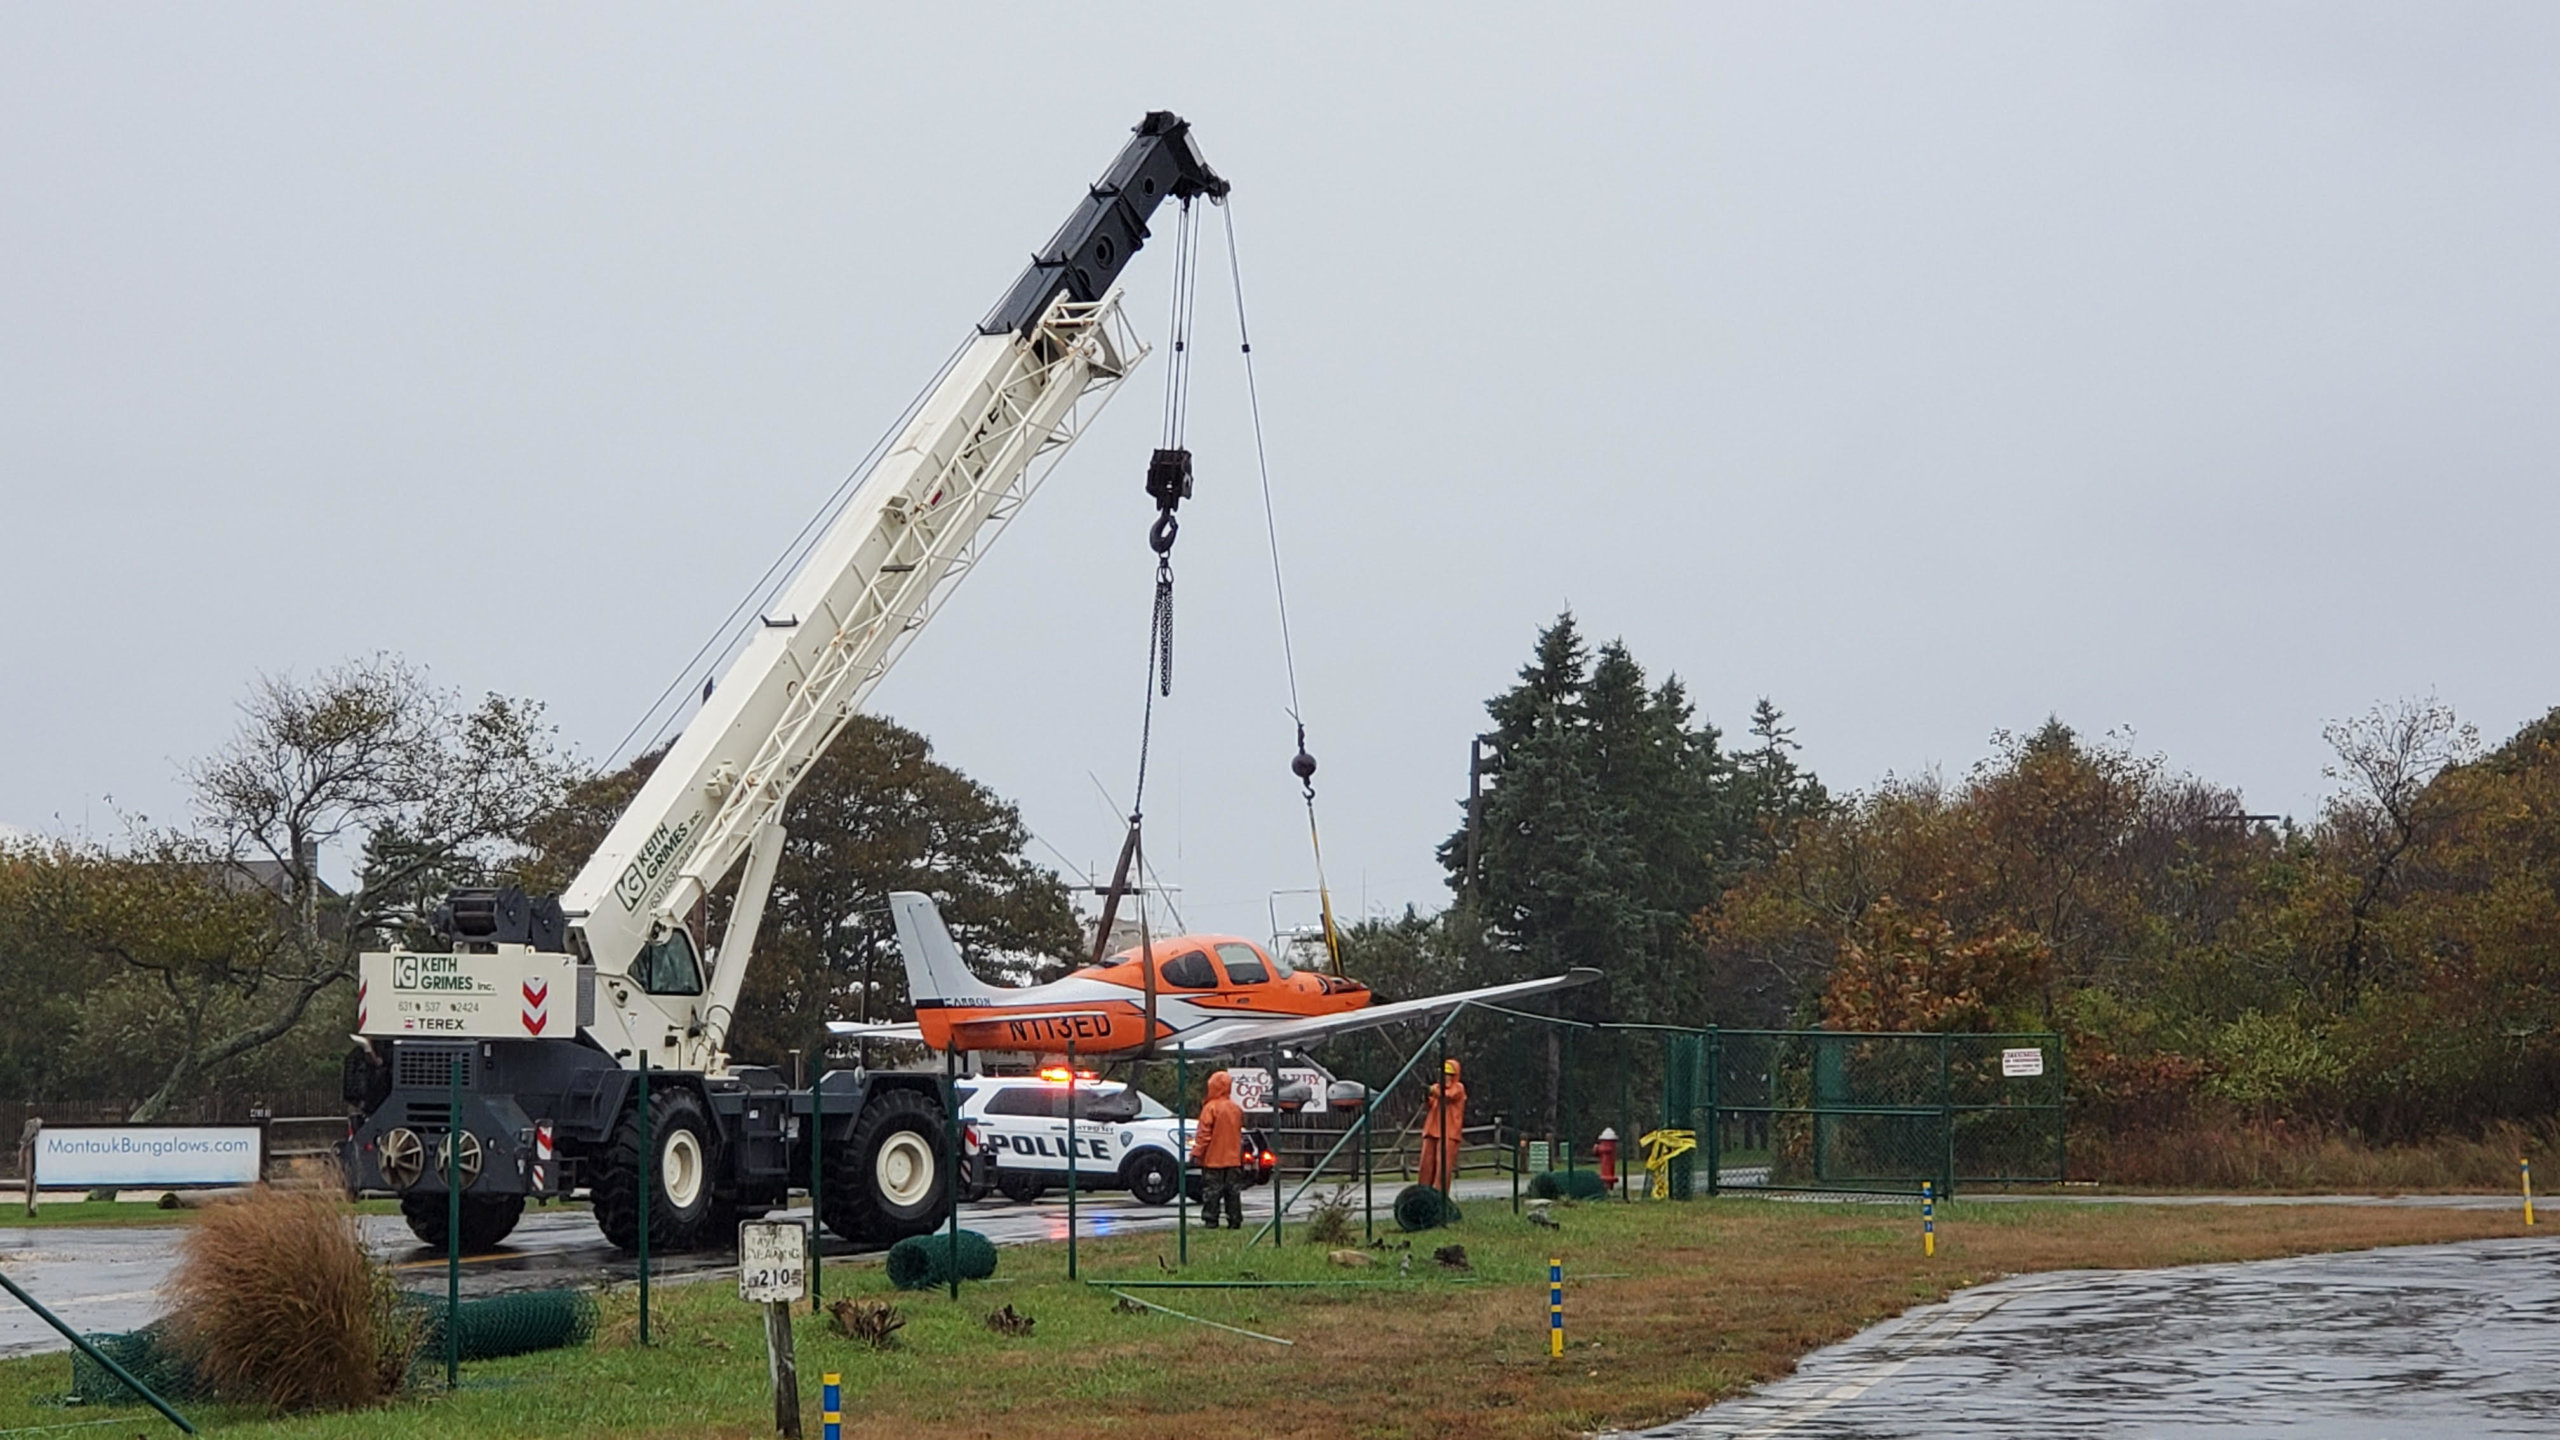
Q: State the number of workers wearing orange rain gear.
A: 2